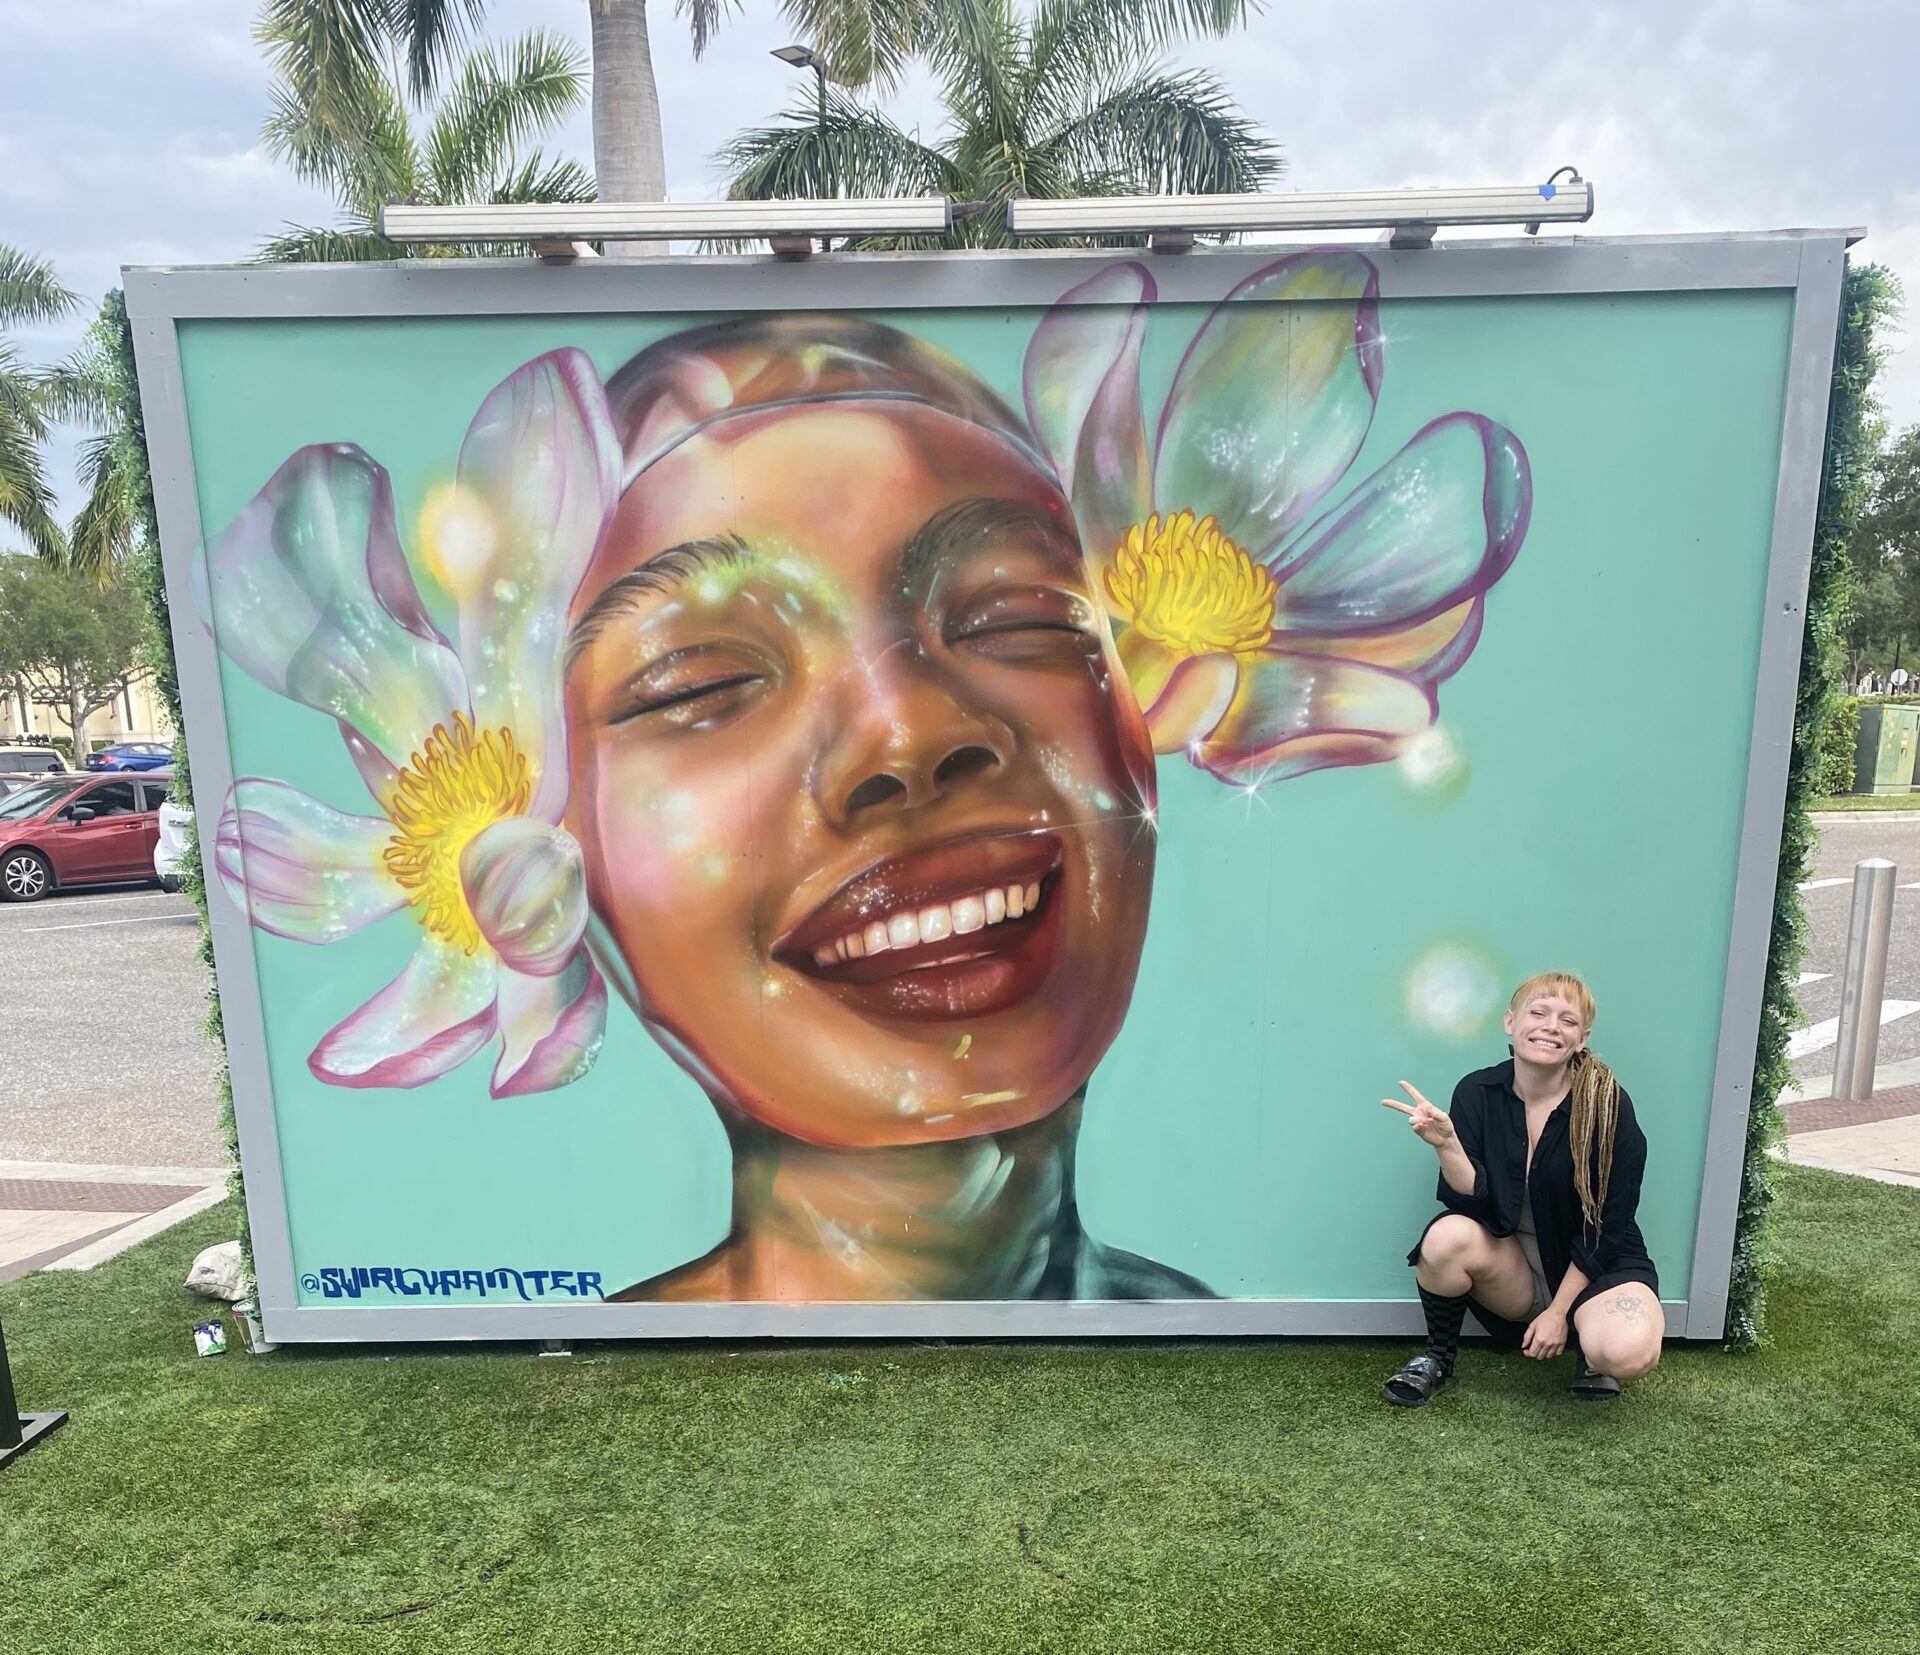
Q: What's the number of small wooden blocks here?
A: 4